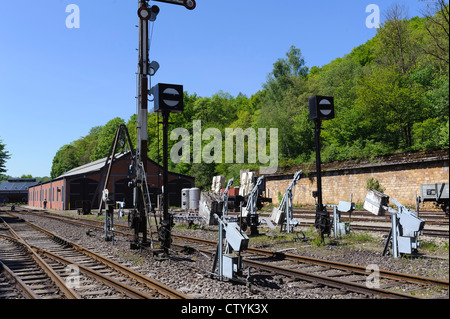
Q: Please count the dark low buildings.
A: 1